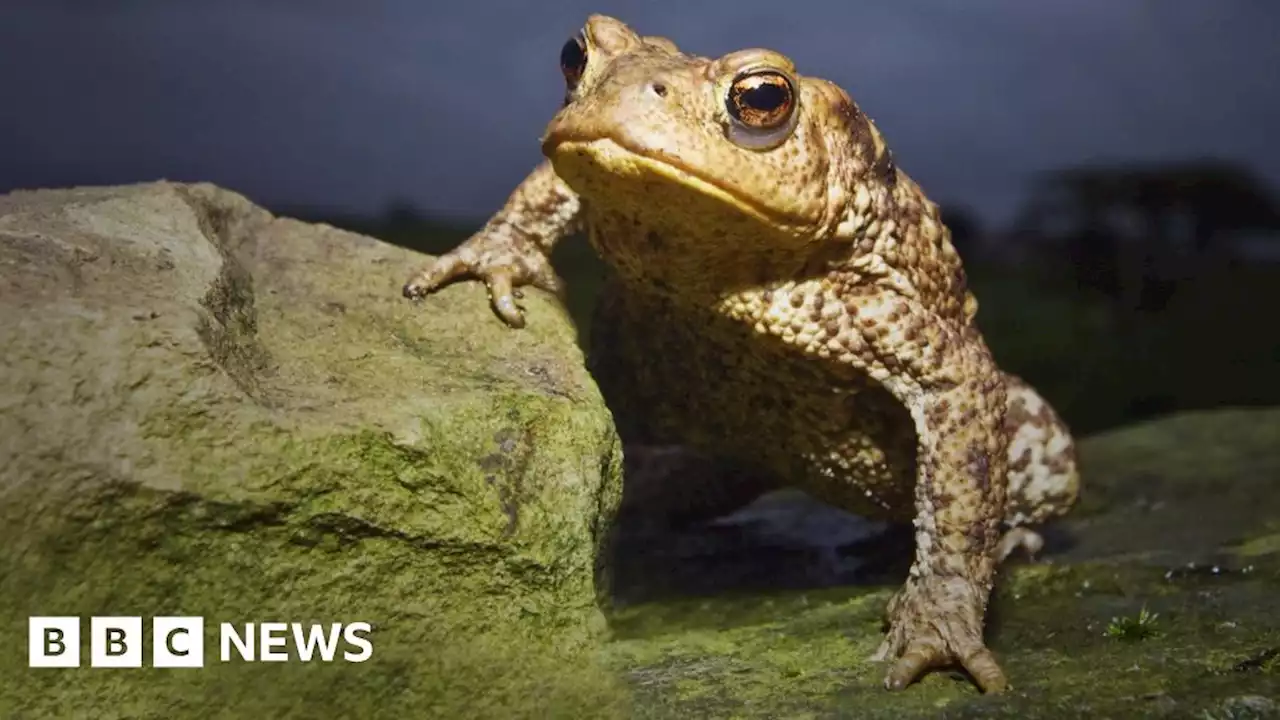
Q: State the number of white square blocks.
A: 3